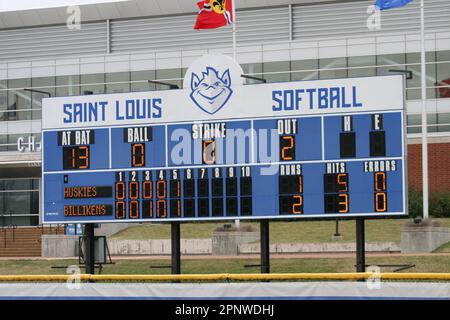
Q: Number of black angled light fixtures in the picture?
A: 4